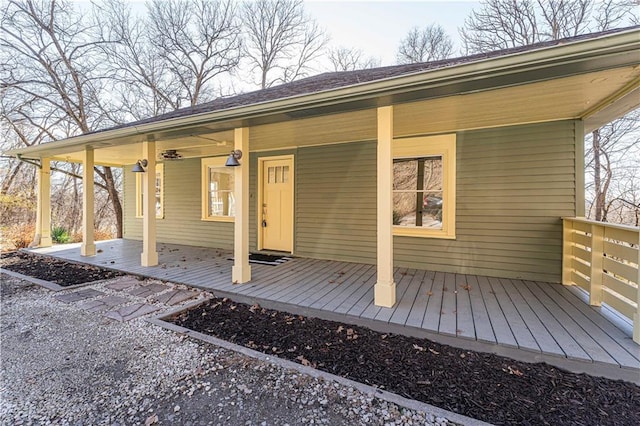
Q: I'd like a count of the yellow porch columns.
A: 5